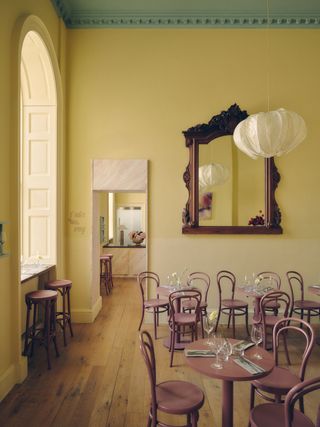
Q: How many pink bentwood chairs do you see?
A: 10